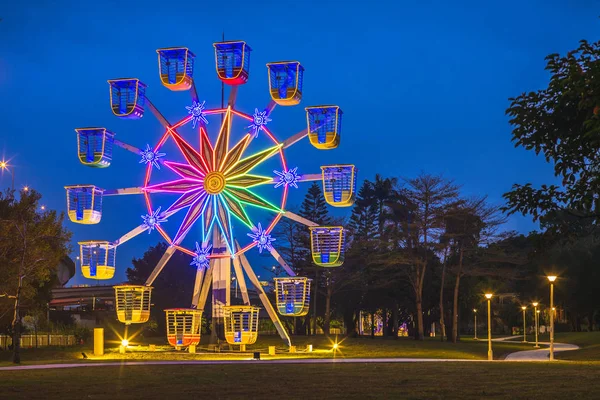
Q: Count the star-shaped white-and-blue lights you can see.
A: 7